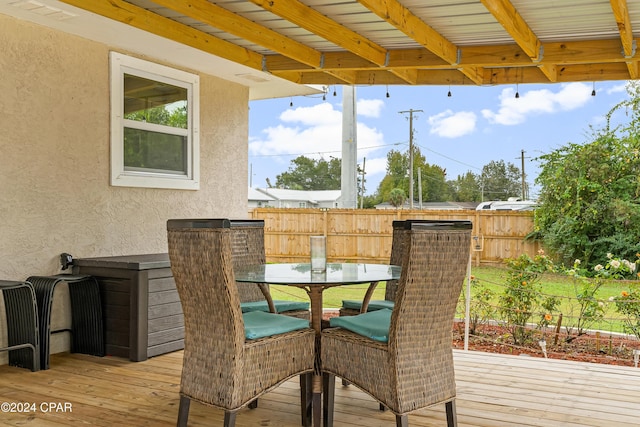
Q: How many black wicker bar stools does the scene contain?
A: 2